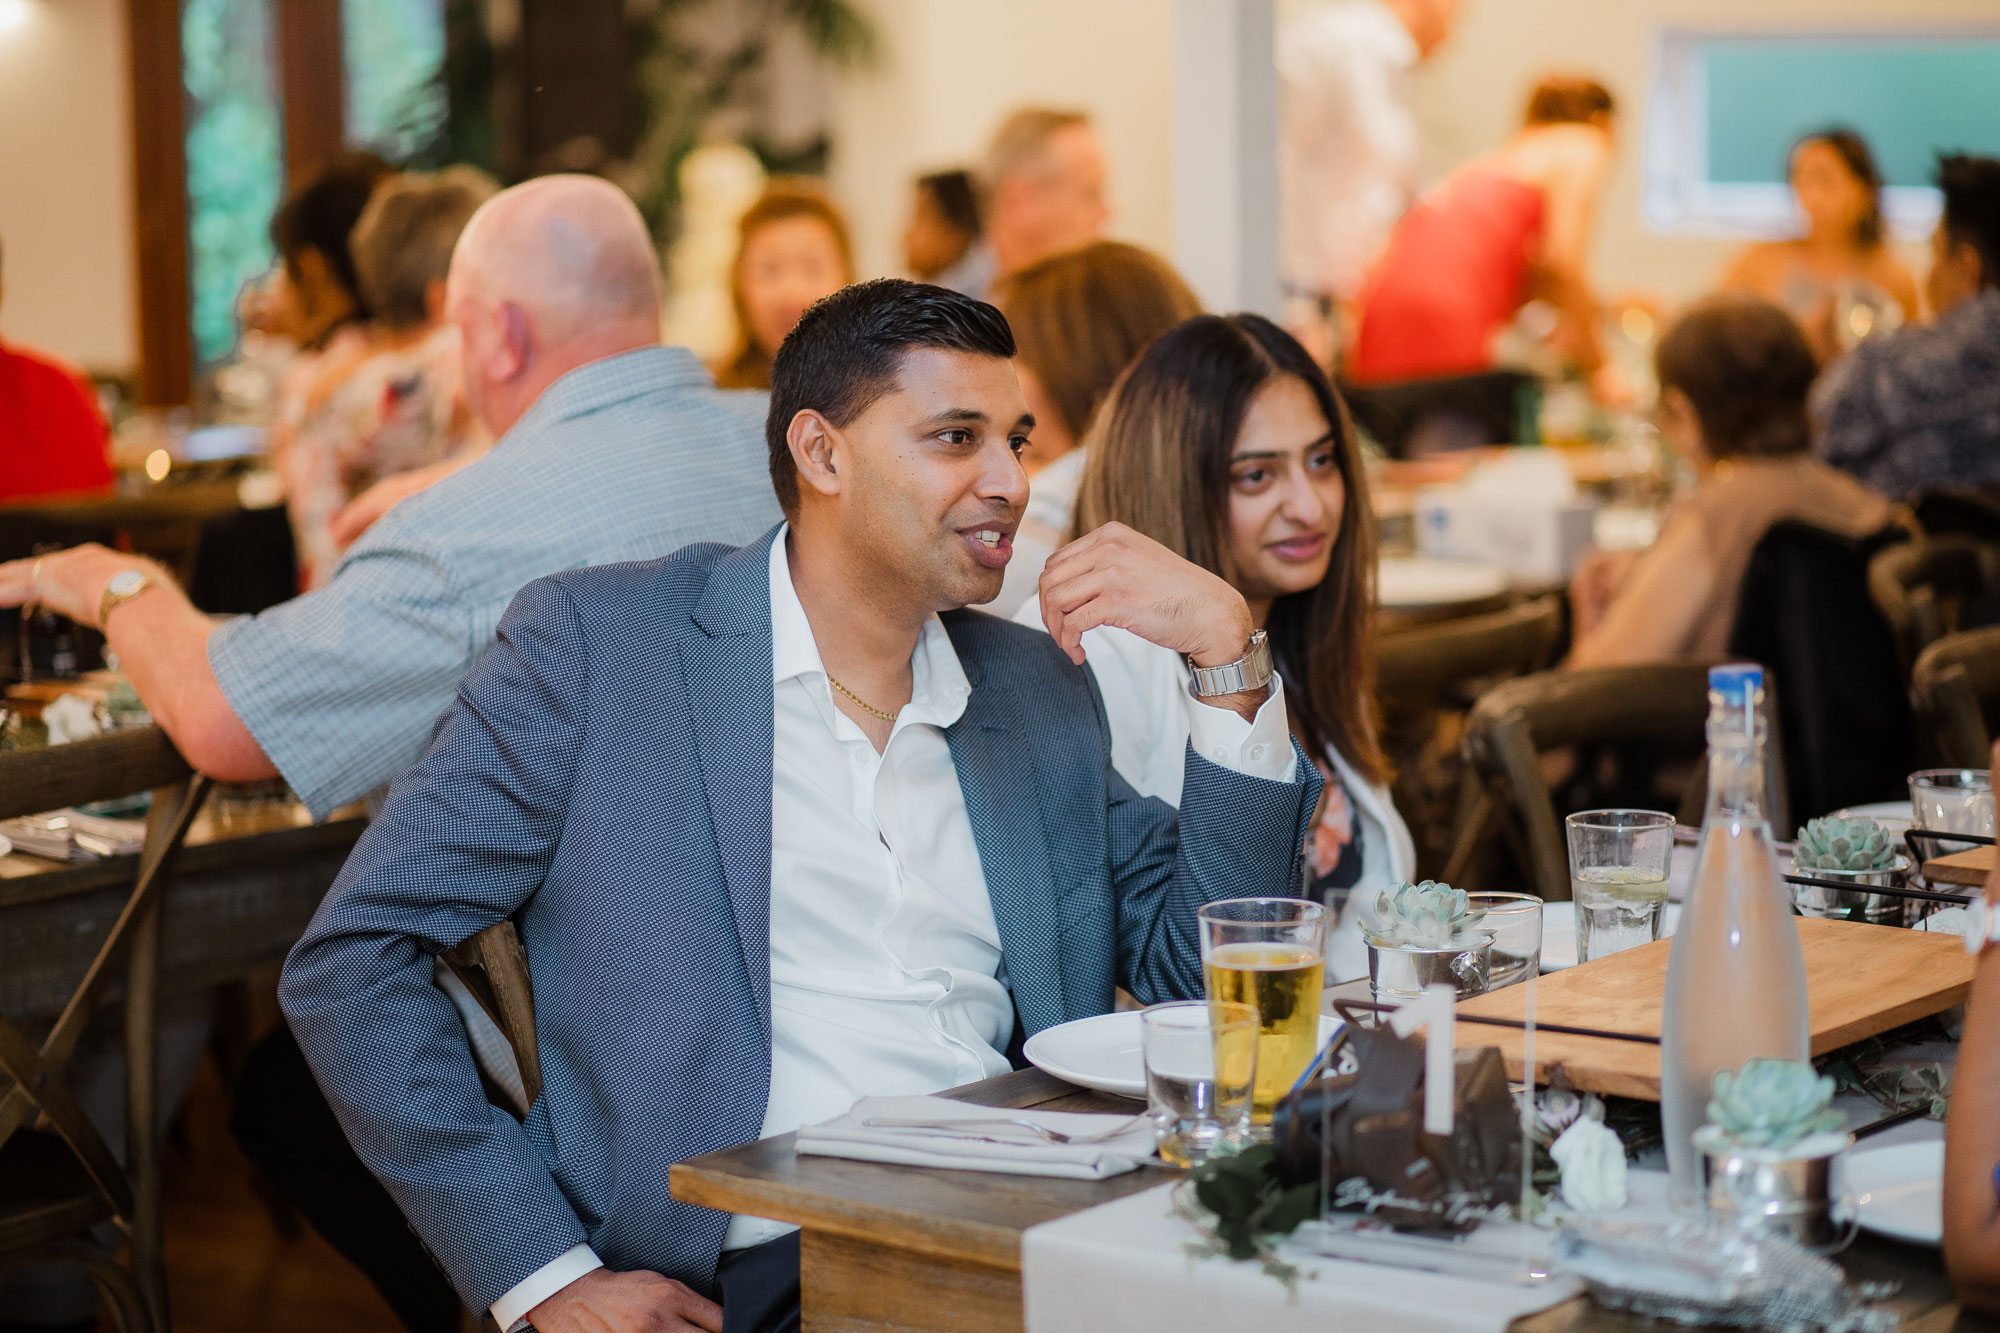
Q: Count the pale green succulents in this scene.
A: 3